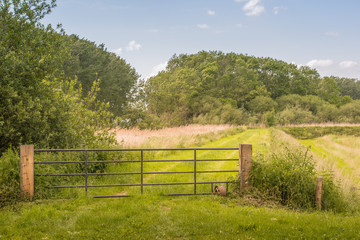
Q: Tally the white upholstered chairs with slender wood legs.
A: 0